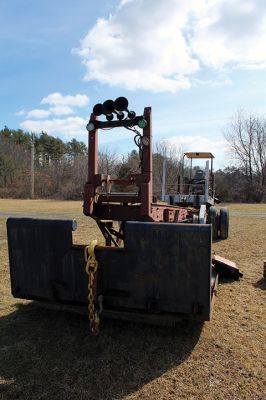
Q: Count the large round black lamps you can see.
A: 3